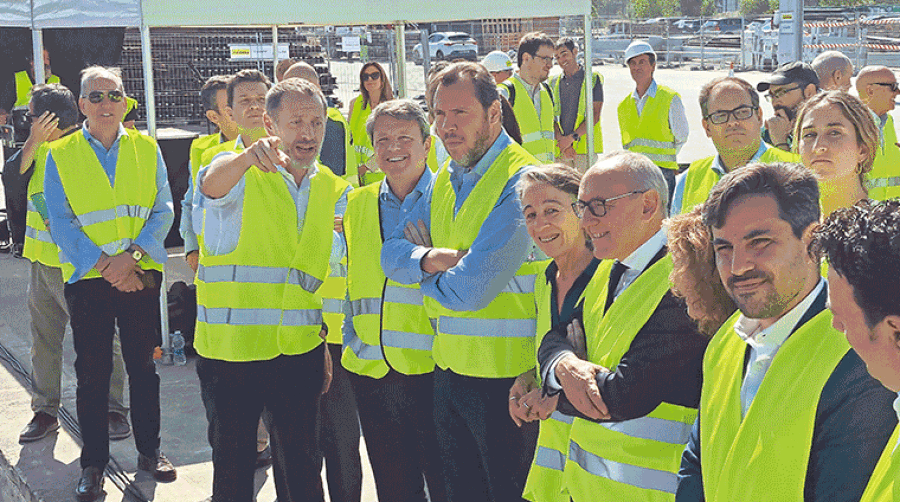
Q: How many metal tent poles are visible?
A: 5